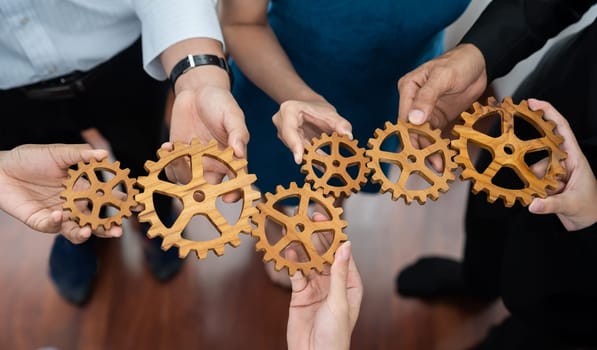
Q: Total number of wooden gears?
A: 6